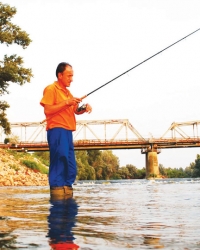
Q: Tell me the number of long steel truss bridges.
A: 1